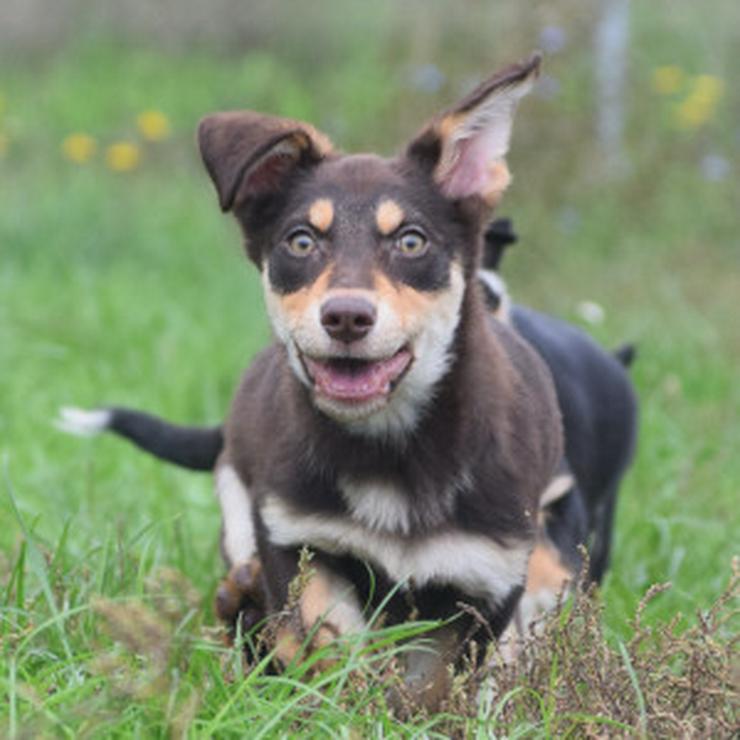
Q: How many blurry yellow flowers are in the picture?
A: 6